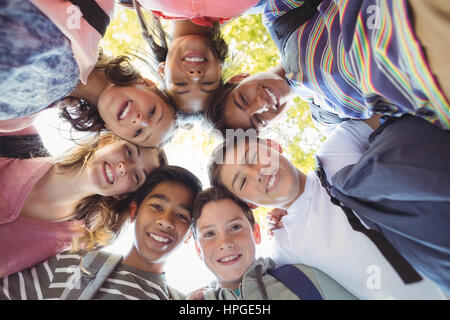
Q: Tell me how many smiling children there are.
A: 7